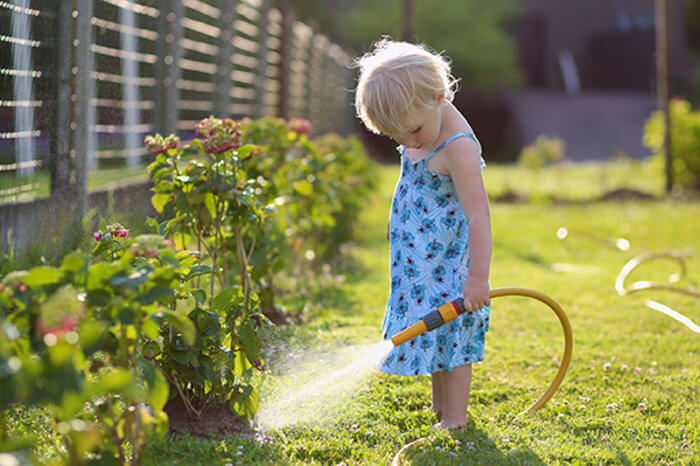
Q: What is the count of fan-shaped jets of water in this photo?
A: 1